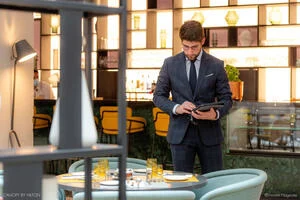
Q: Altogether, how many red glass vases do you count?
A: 0